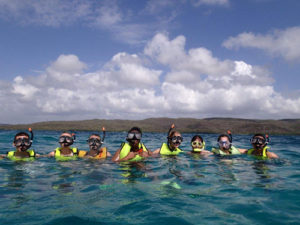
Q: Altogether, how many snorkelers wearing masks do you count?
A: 8